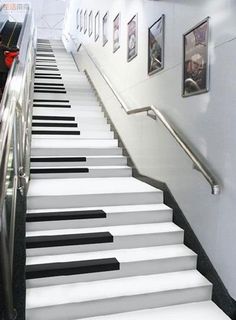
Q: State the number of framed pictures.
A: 10